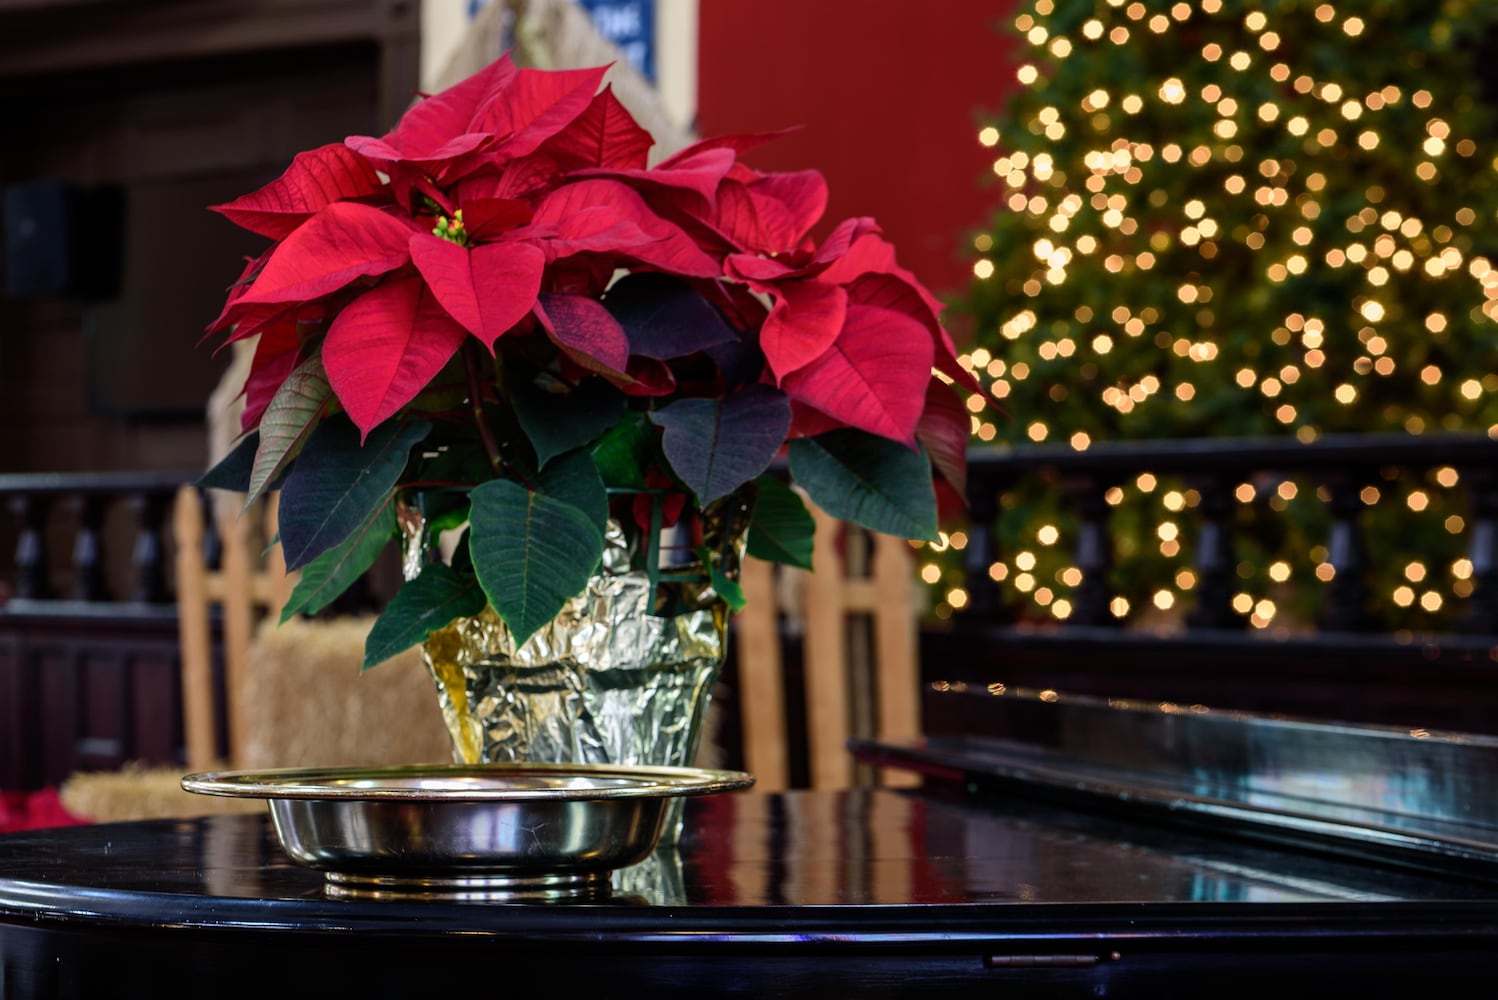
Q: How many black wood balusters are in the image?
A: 9